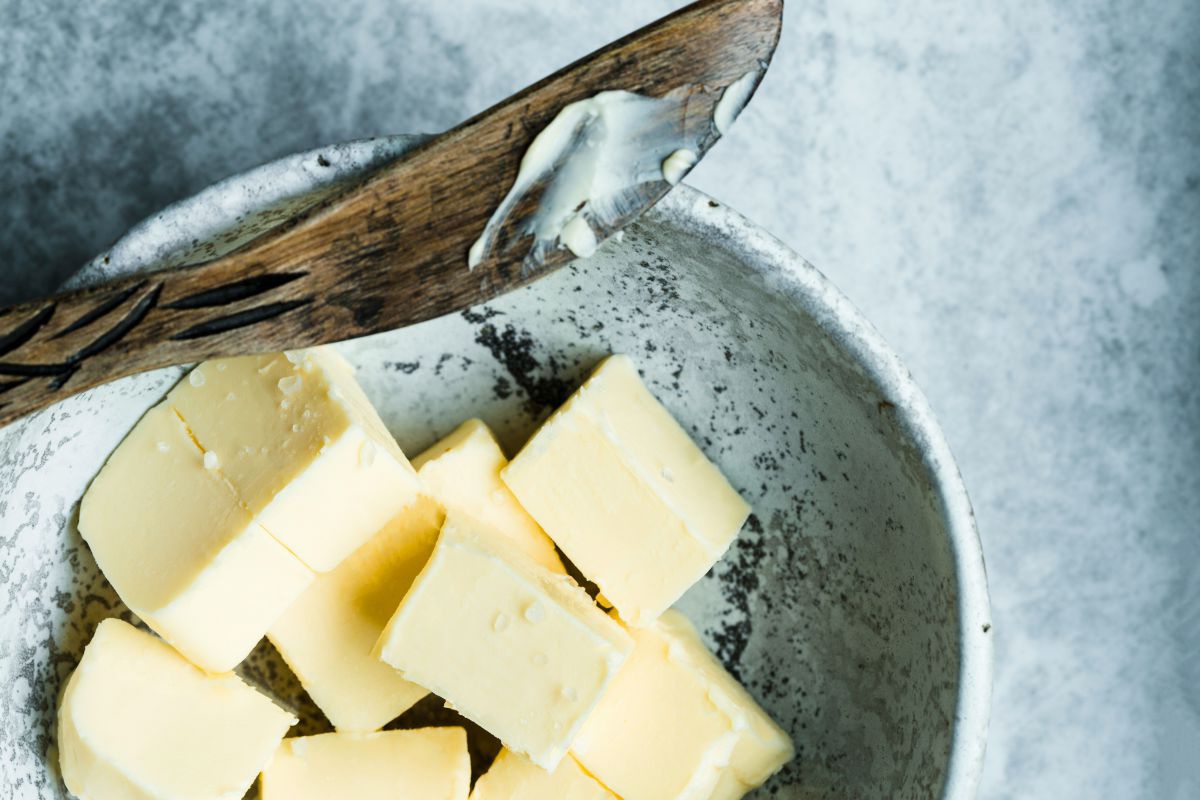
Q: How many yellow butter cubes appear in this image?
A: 10